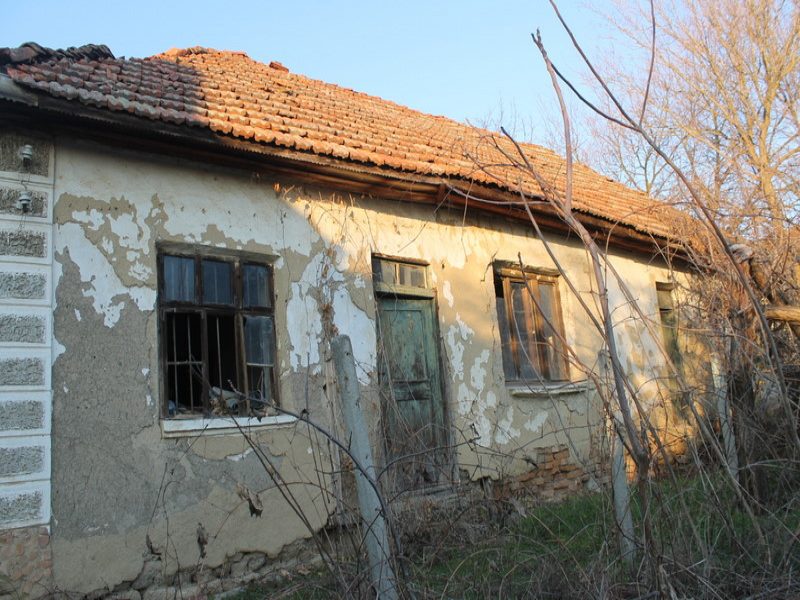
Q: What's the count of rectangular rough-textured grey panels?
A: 9